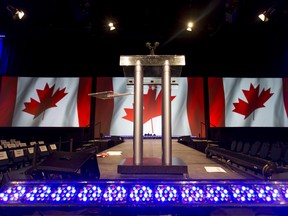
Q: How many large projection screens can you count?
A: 3